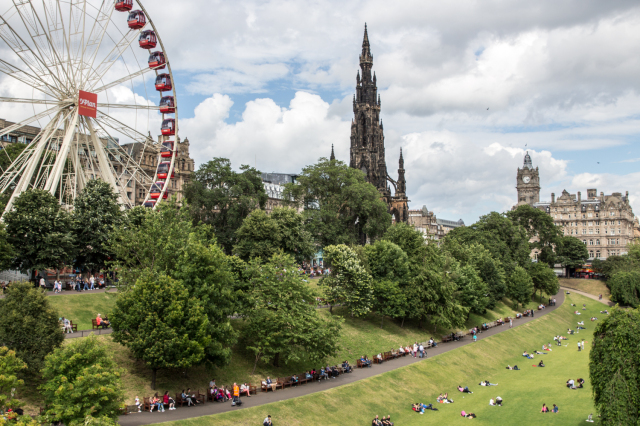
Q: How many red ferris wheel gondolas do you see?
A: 11